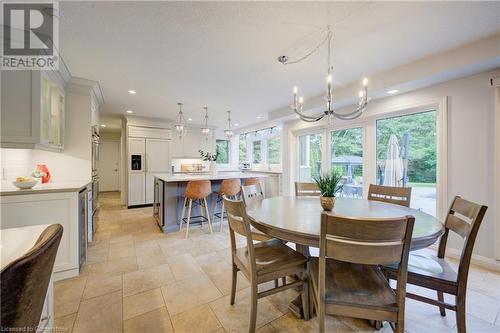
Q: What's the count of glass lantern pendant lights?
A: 3